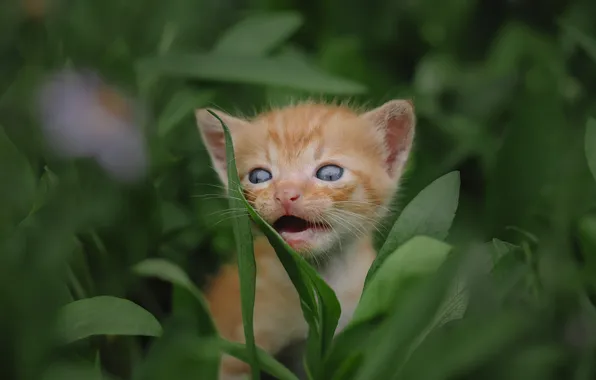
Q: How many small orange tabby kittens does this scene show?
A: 1